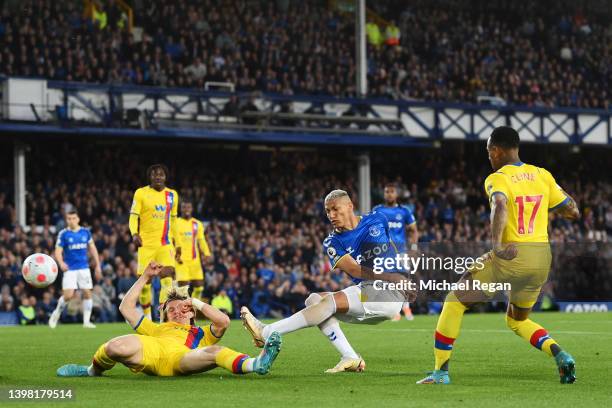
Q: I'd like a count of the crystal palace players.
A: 4